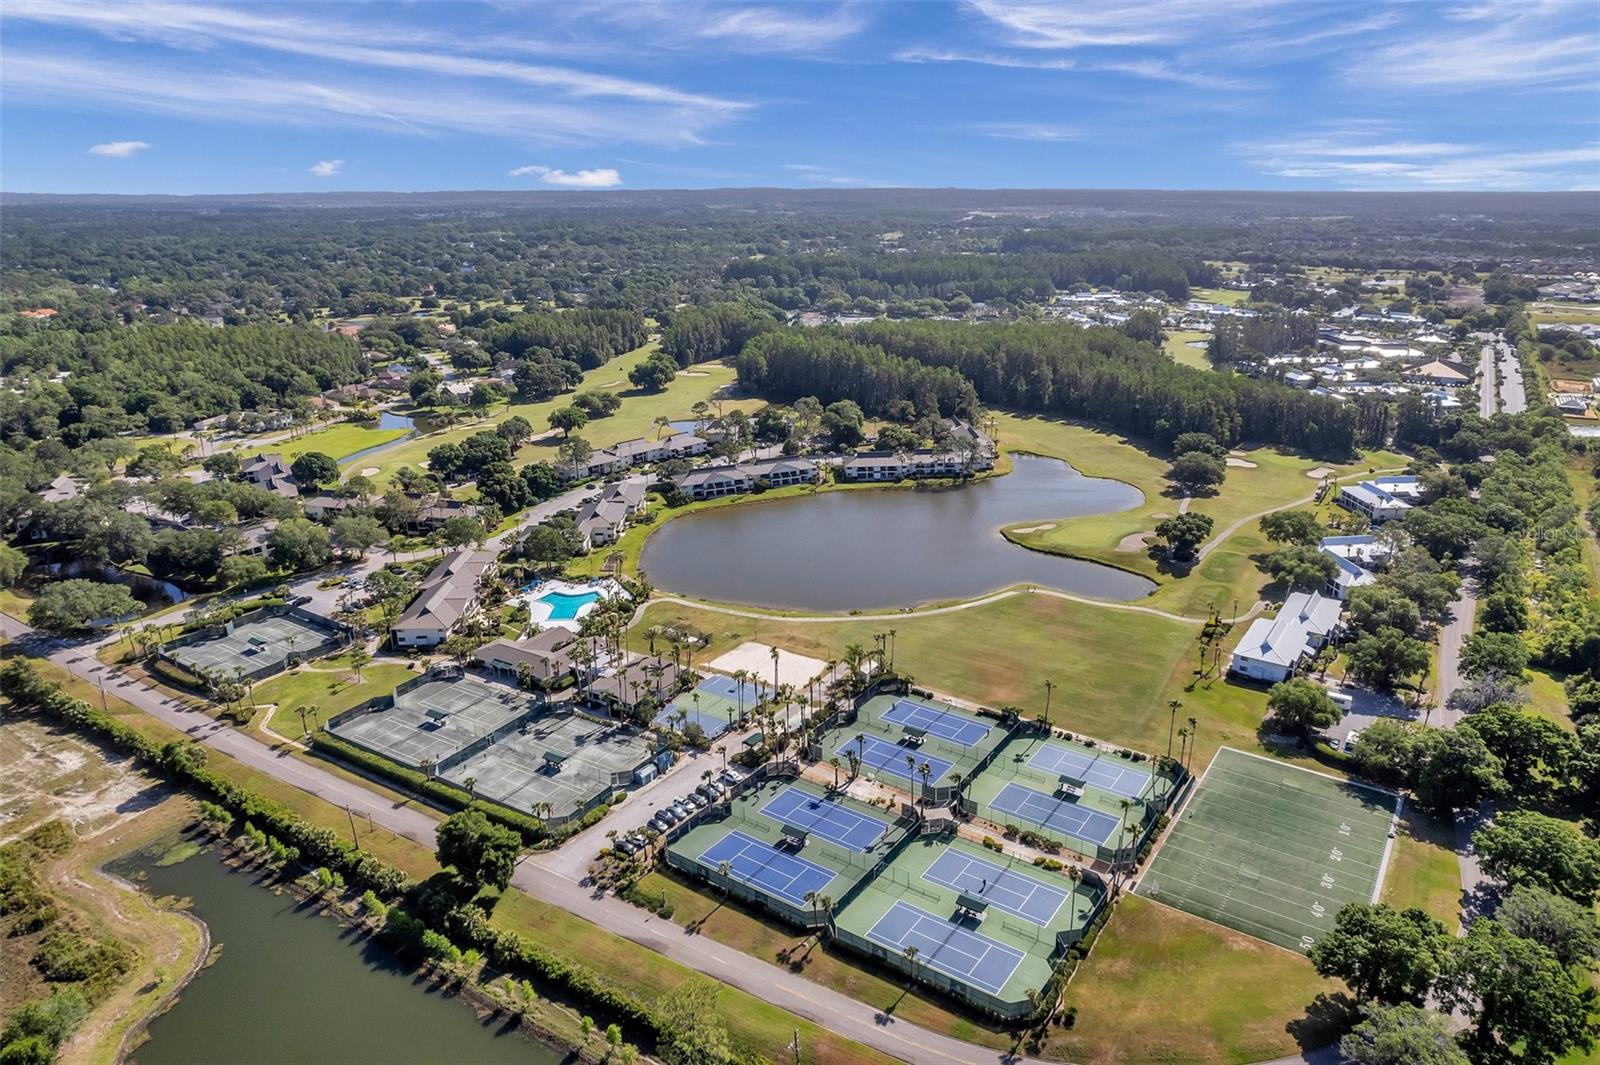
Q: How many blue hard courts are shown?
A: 8